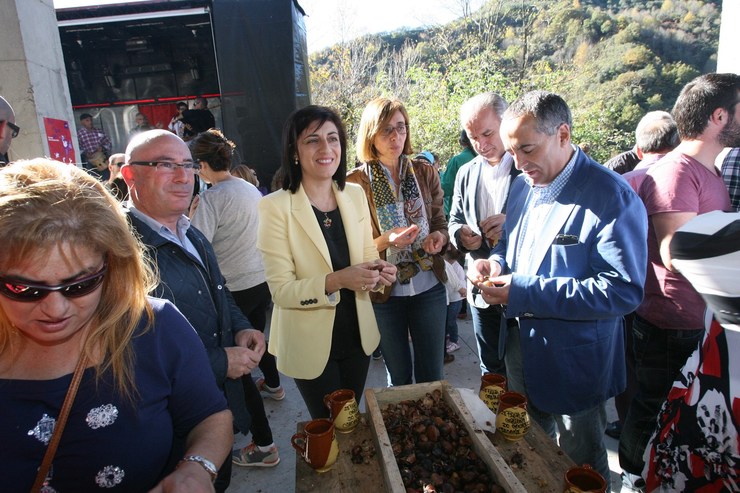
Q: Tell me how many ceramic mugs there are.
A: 5